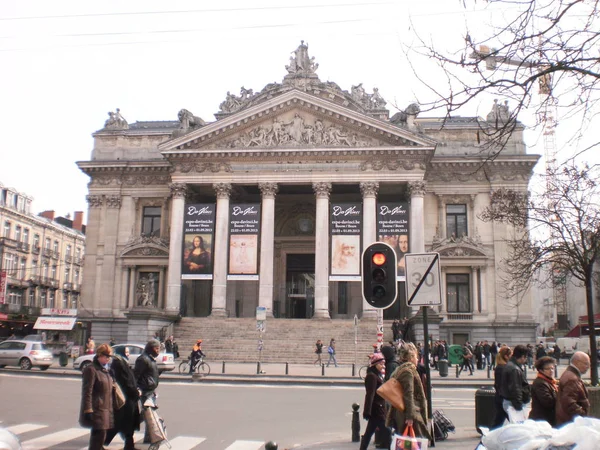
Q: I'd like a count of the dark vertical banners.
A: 4